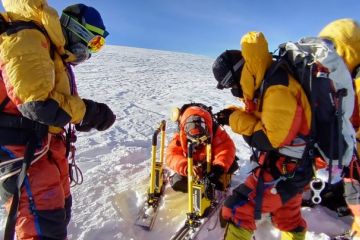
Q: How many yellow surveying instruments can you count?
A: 2